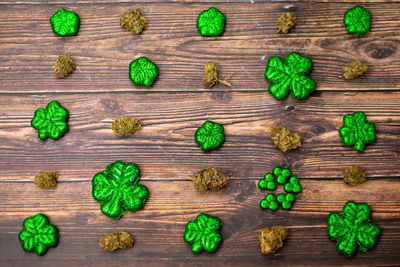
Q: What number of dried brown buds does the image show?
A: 12